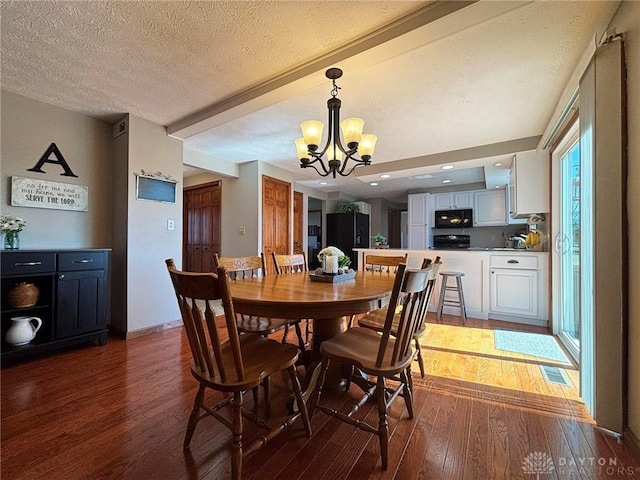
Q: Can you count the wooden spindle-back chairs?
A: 6